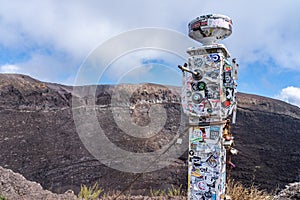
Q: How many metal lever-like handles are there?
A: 1